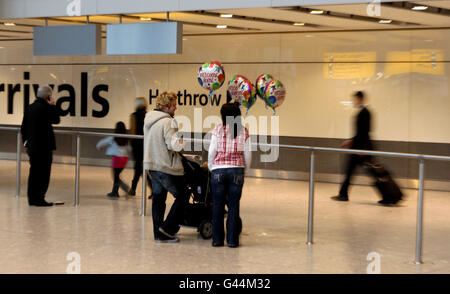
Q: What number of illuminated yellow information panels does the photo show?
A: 2